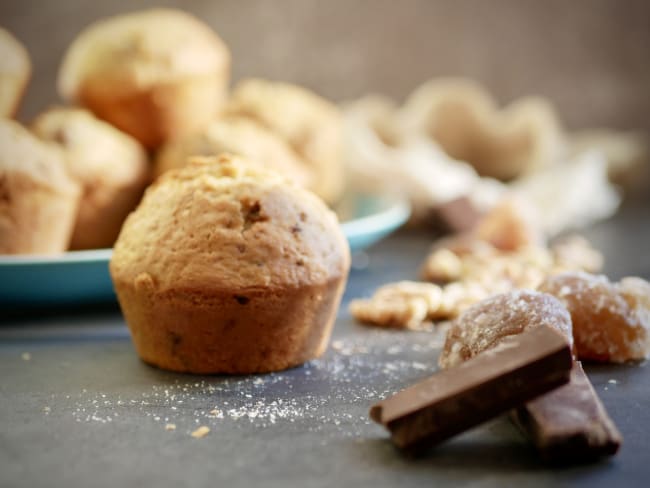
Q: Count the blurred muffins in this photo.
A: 6